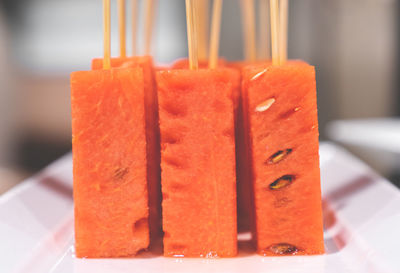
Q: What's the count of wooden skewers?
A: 11